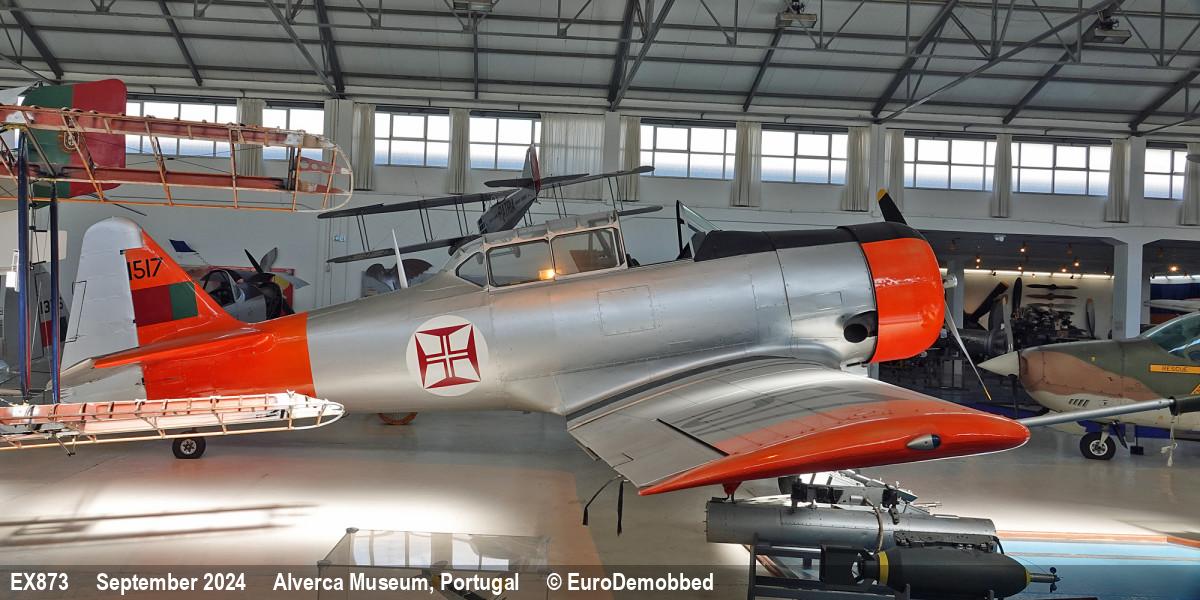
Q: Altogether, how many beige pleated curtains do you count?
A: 11